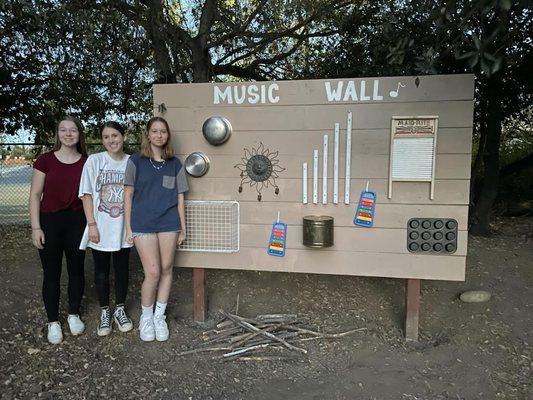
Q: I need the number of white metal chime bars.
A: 5